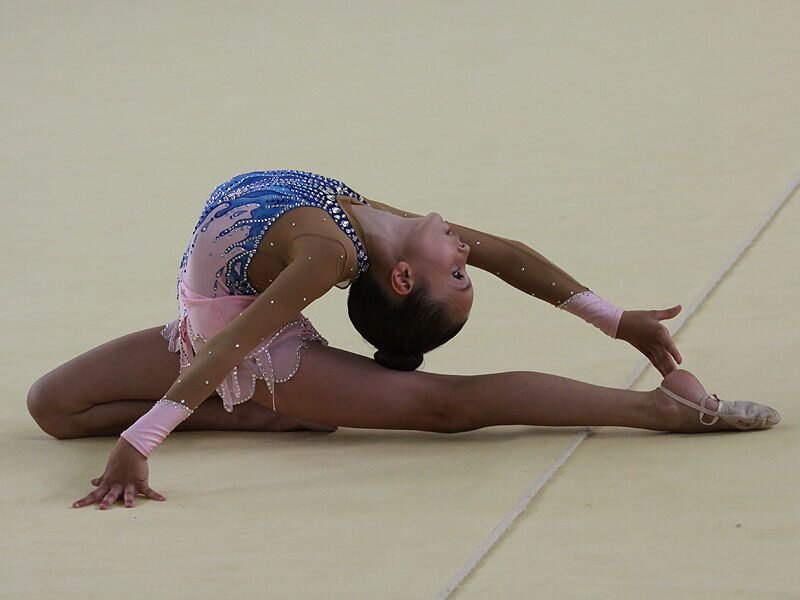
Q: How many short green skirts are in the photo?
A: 0